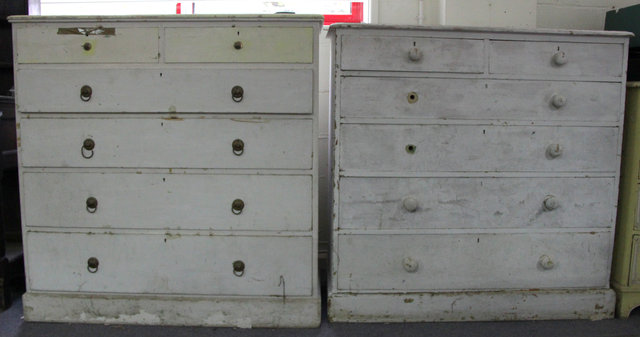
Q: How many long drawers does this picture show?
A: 8